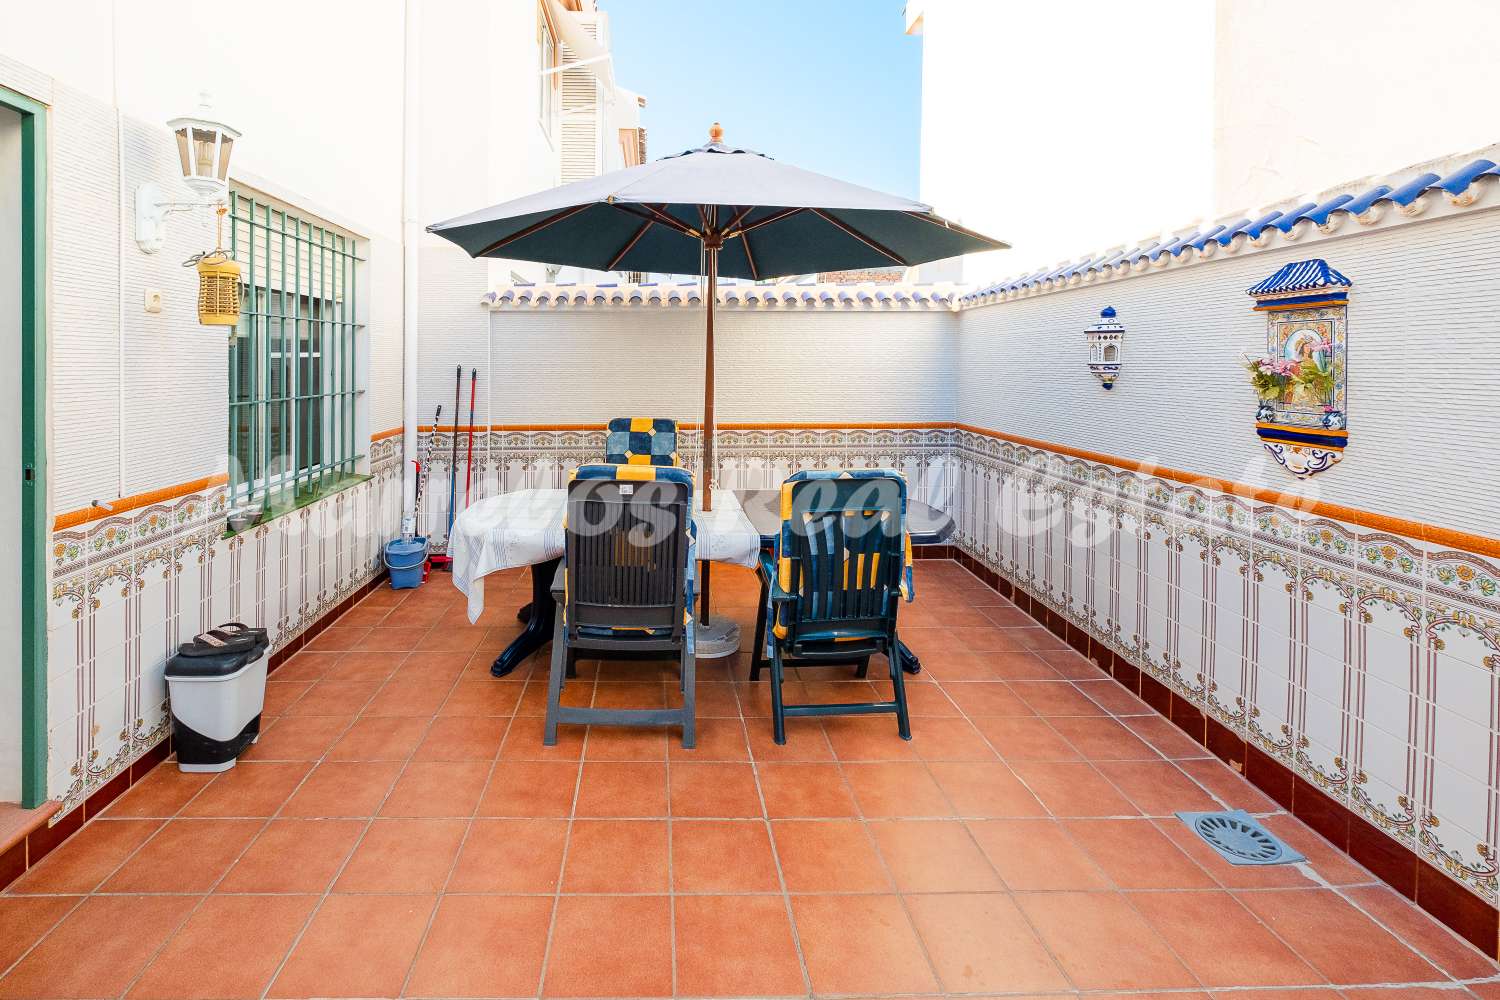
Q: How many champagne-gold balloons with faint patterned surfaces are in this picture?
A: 0